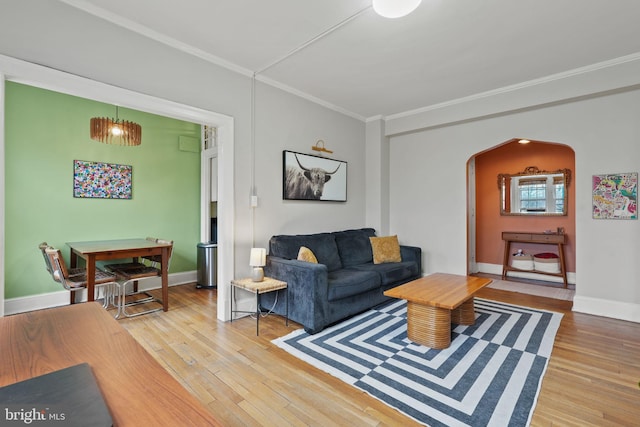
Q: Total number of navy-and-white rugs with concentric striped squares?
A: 1